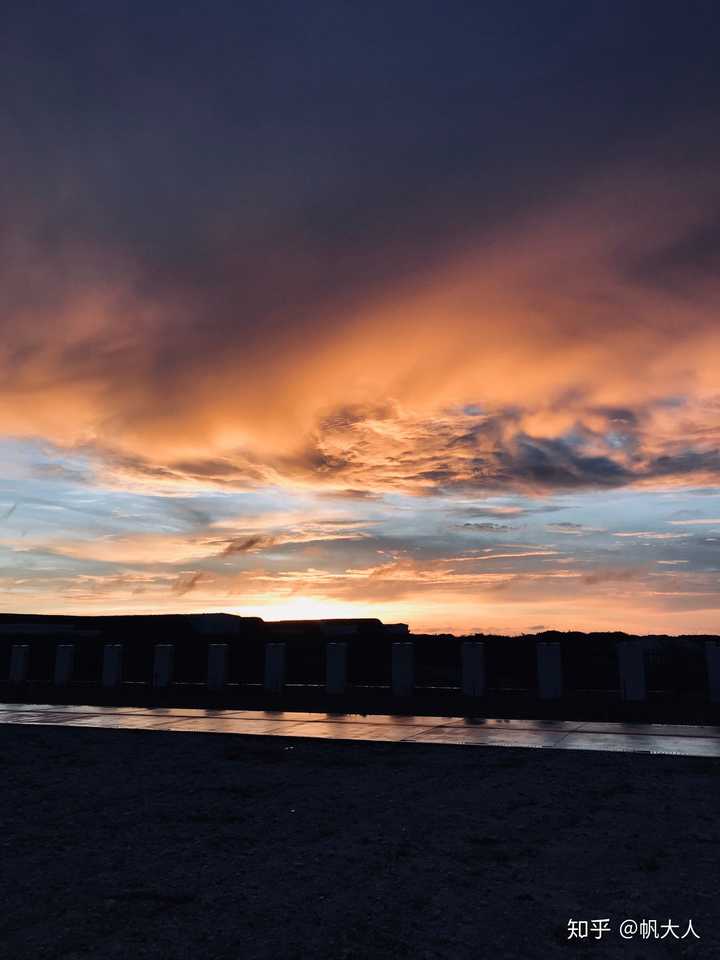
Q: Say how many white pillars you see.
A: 12